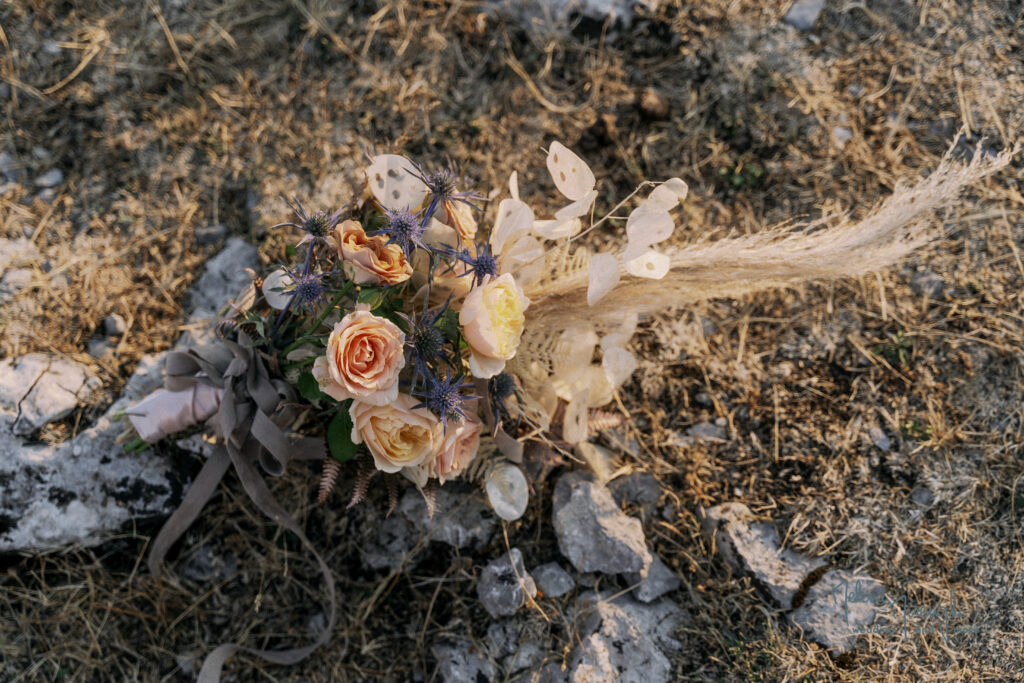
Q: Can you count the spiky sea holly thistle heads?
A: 8